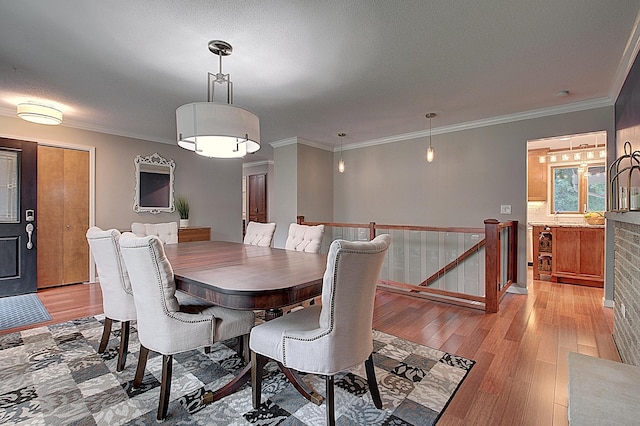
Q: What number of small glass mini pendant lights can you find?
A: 2